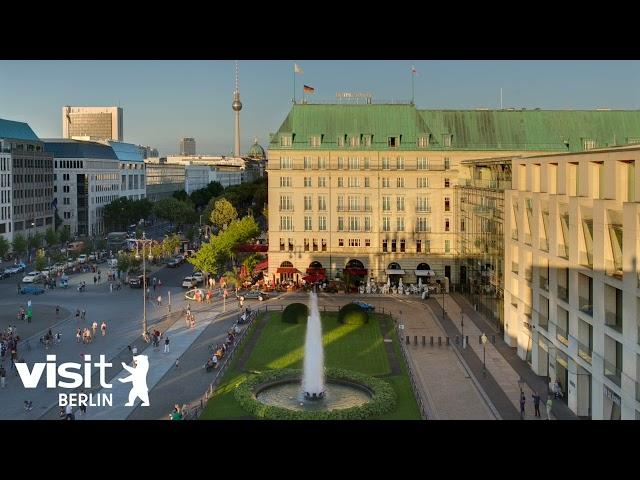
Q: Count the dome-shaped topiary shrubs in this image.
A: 2